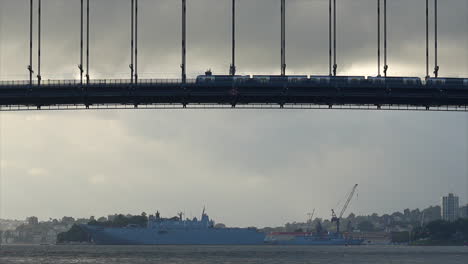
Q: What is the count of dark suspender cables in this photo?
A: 15